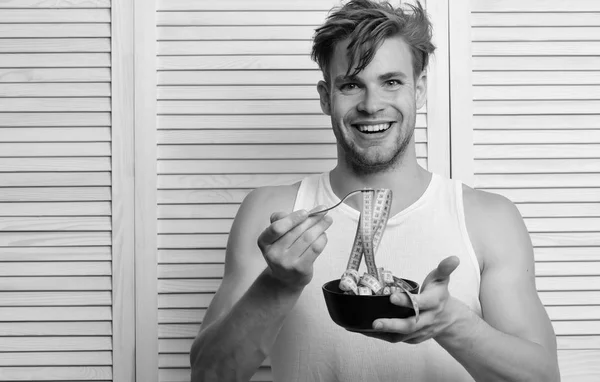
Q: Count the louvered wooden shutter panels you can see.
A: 3